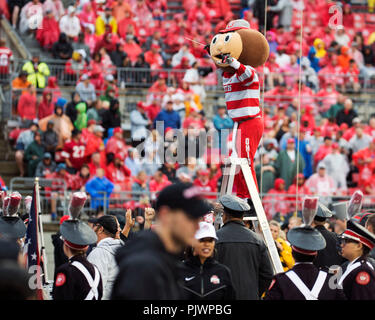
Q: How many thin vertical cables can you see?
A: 2